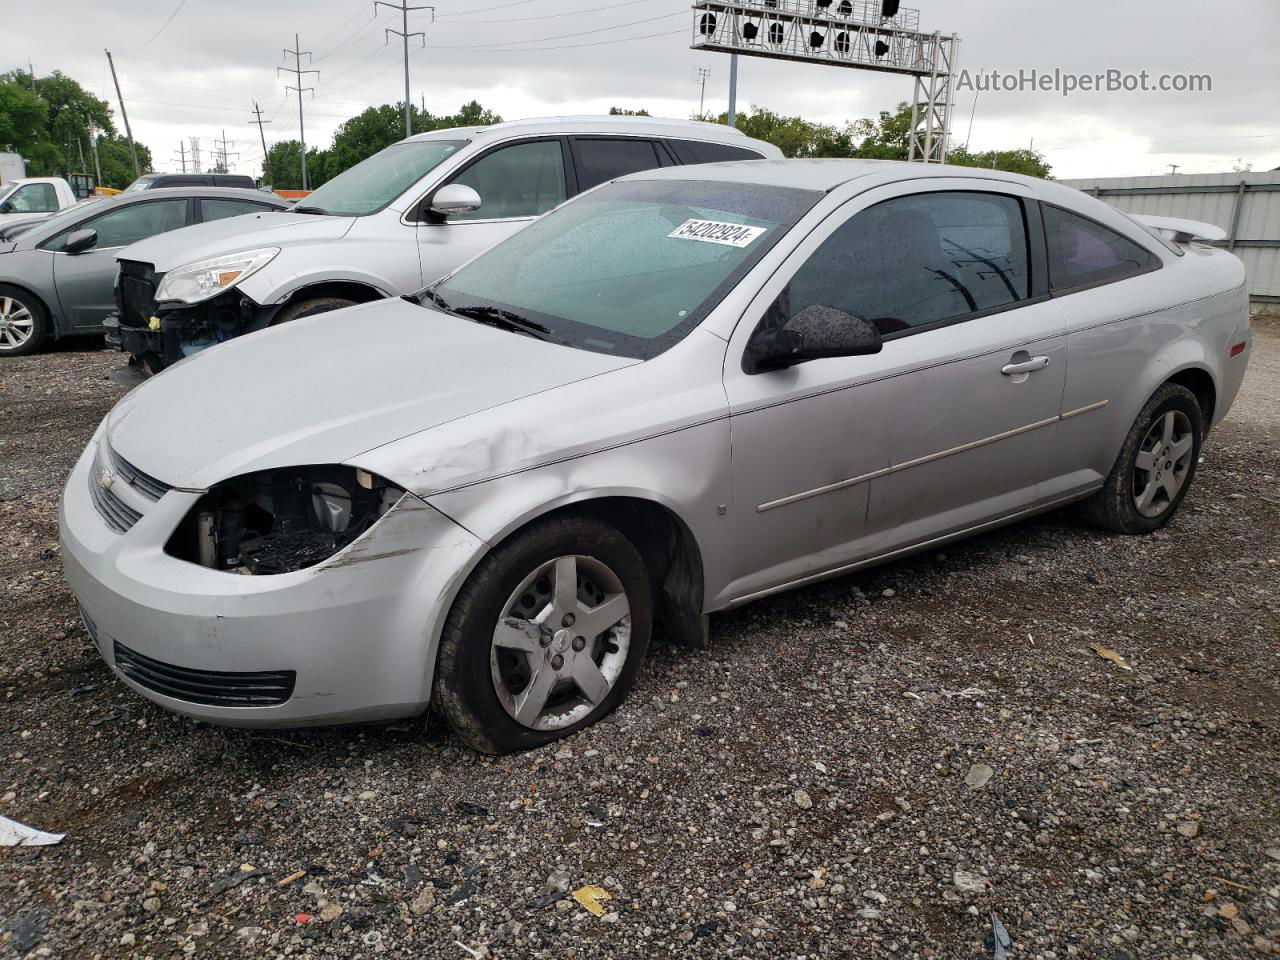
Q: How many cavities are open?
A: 1